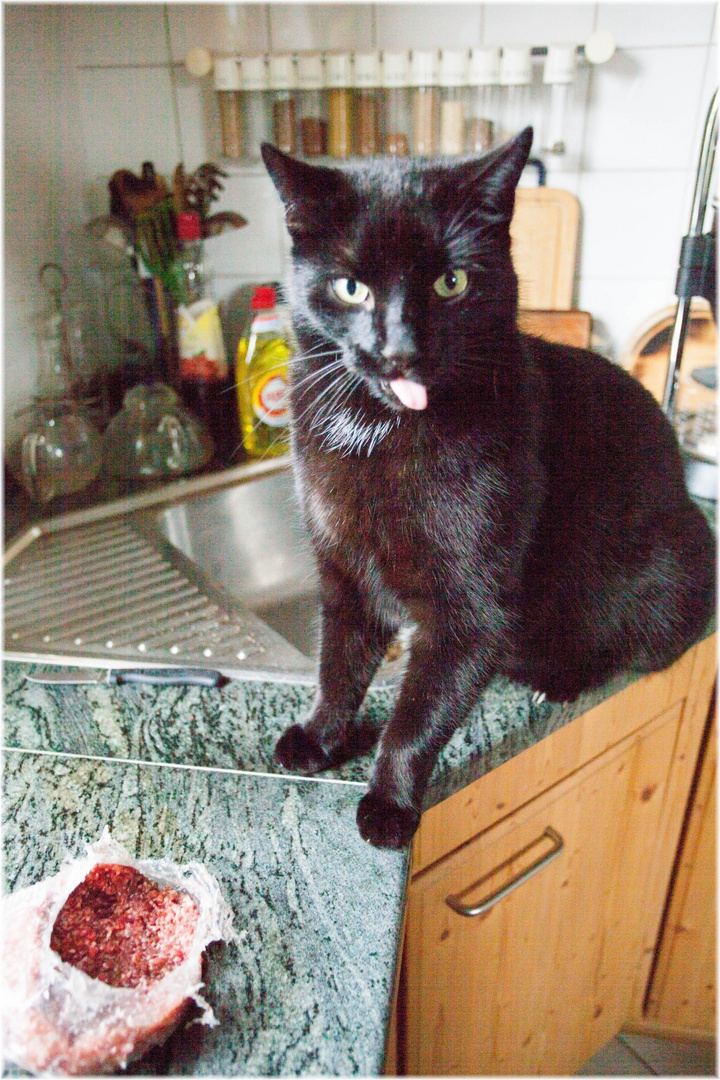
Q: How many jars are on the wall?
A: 12